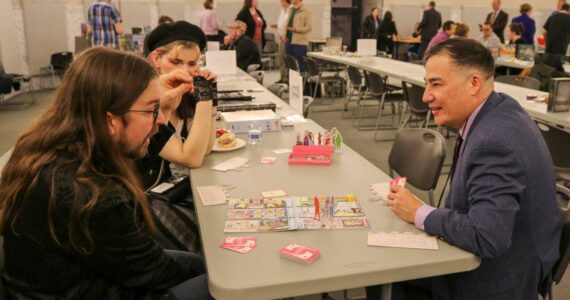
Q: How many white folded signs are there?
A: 4